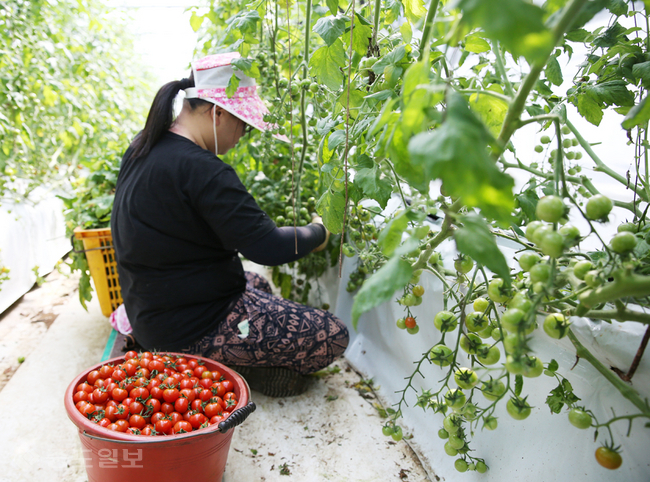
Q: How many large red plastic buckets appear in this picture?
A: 1